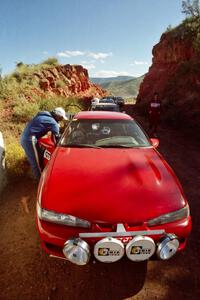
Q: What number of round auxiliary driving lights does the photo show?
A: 4